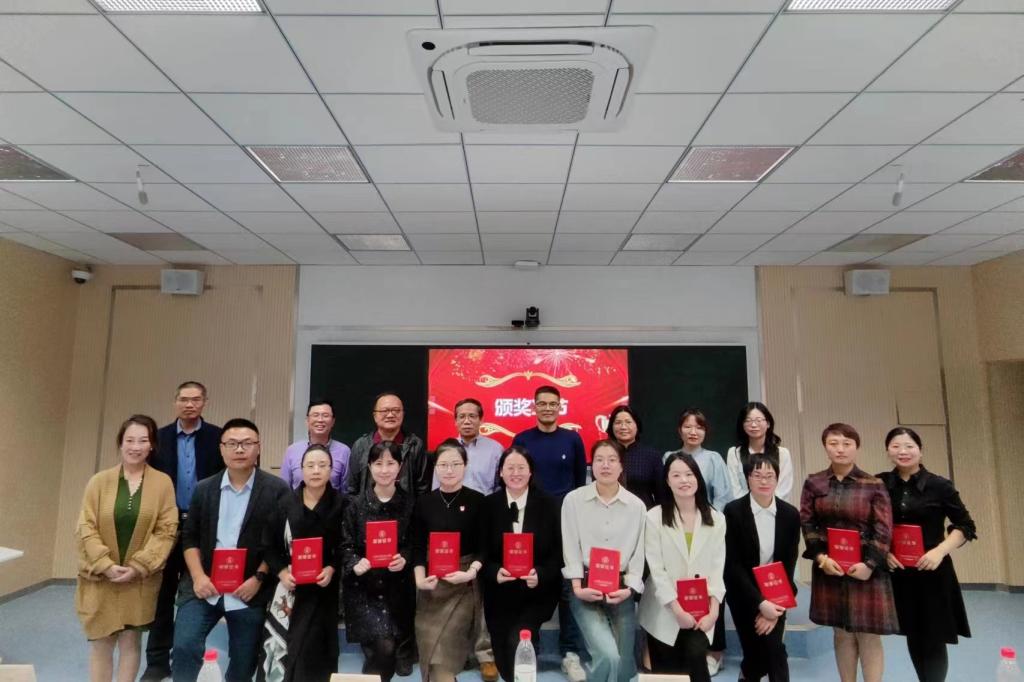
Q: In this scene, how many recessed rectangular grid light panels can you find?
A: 10